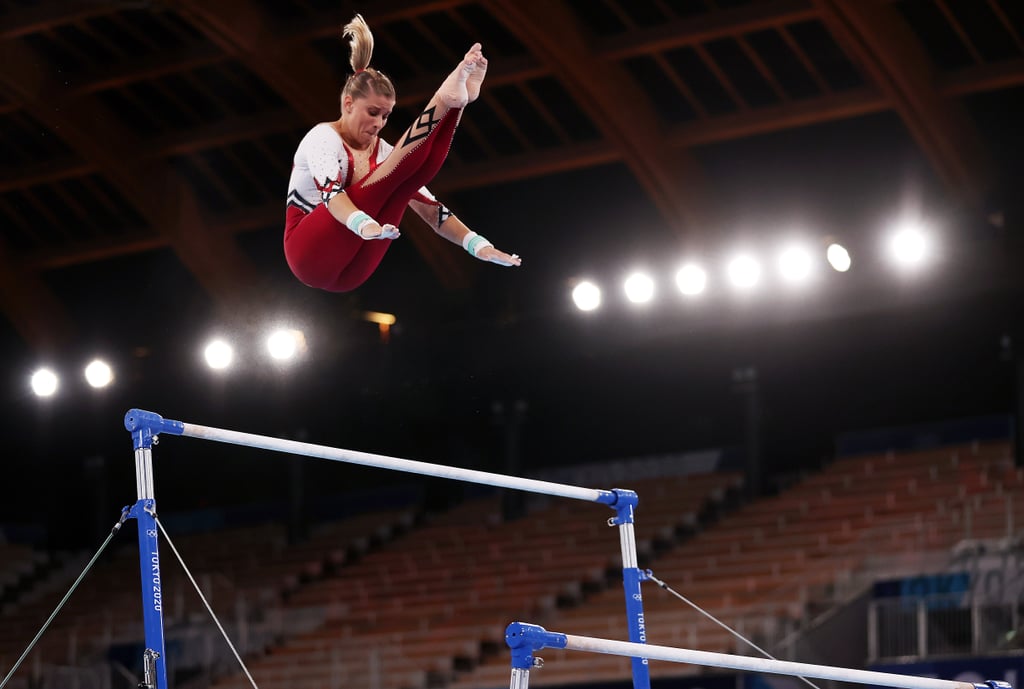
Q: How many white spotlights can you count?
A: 11